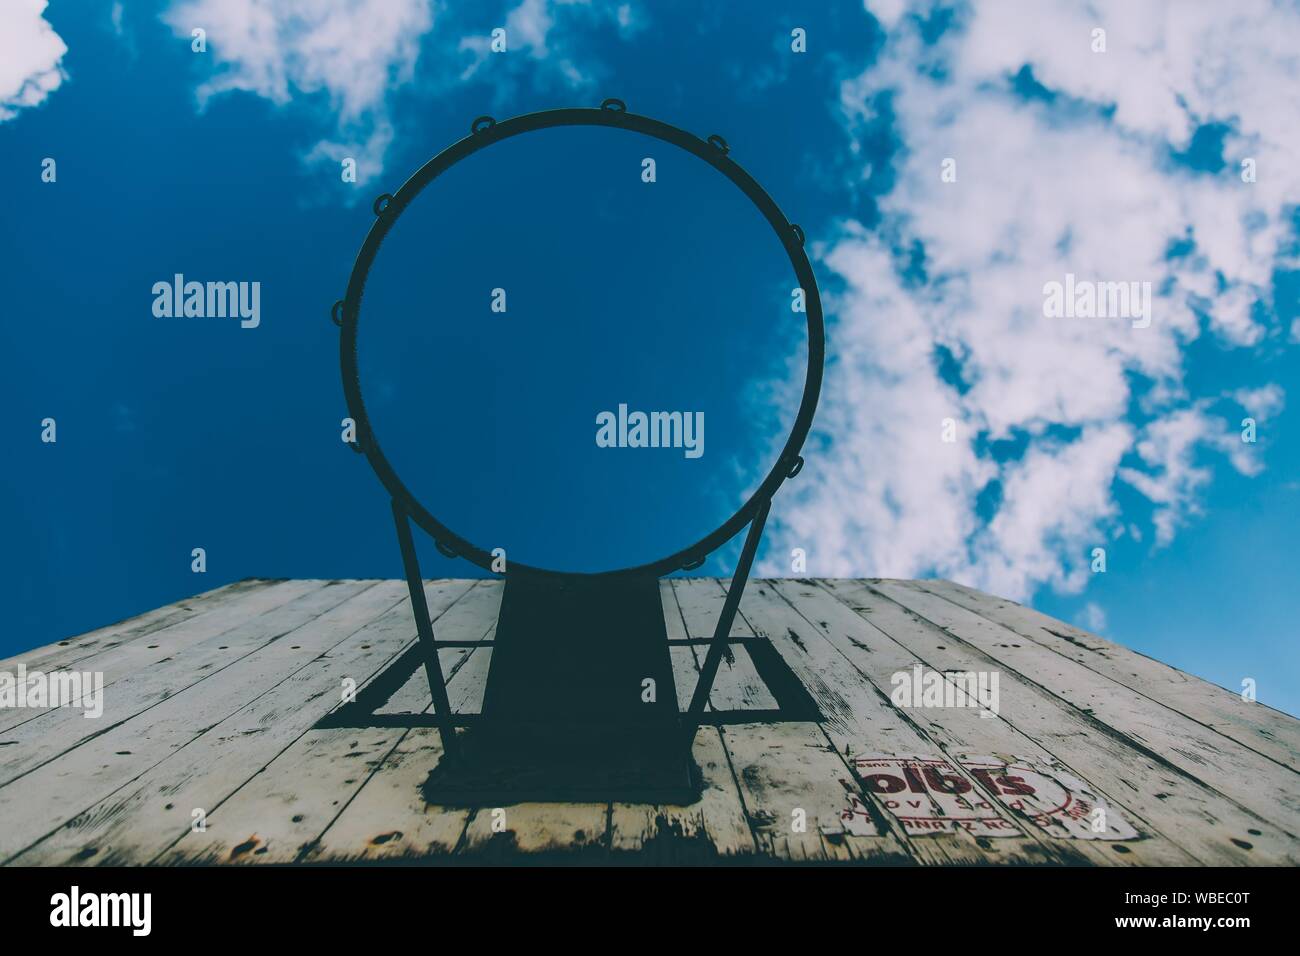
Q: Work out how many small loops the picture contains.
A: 10